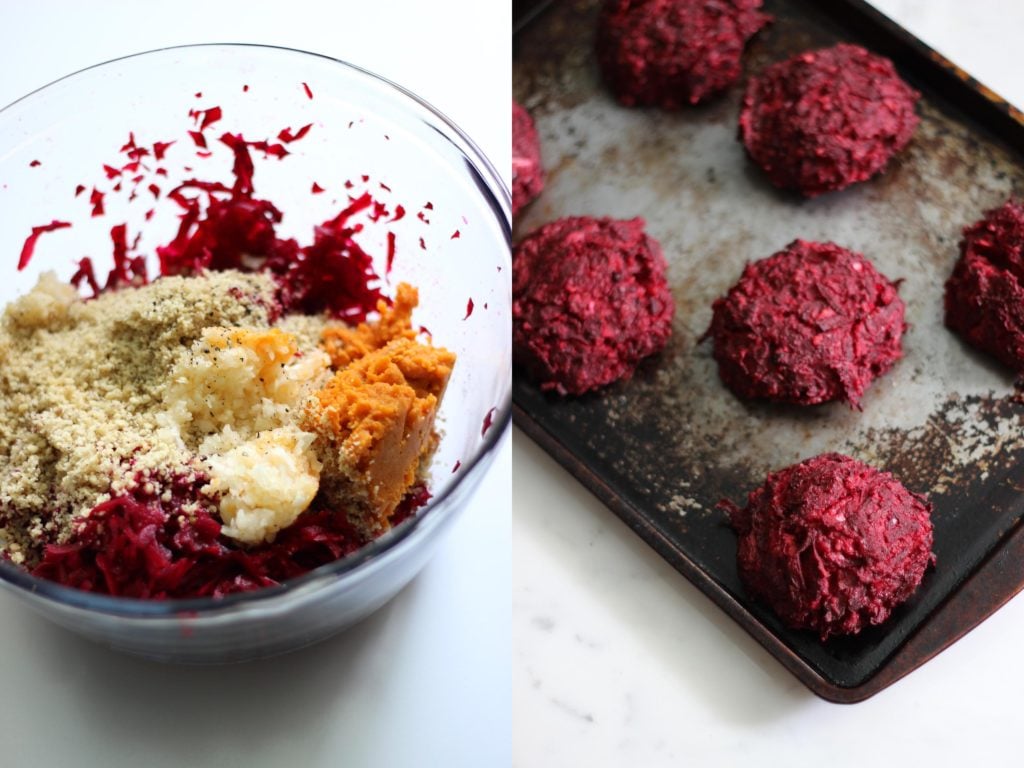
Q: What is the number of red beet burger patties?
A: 7